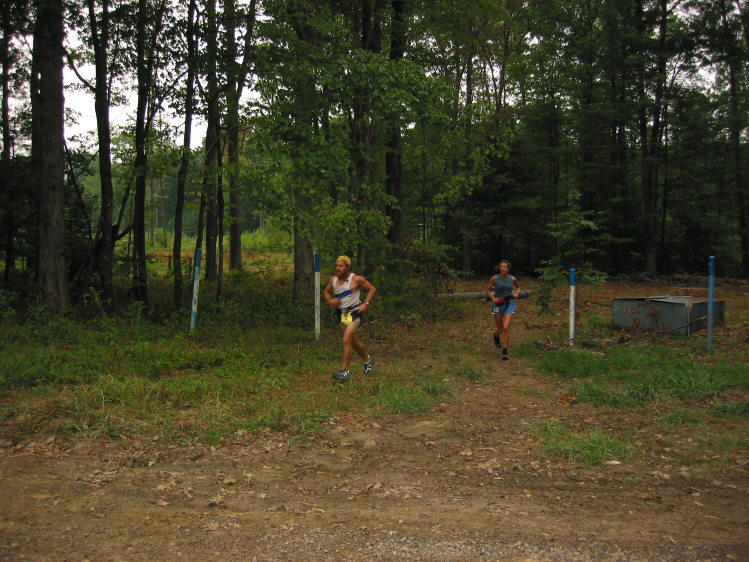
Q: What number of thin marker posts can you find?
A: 4